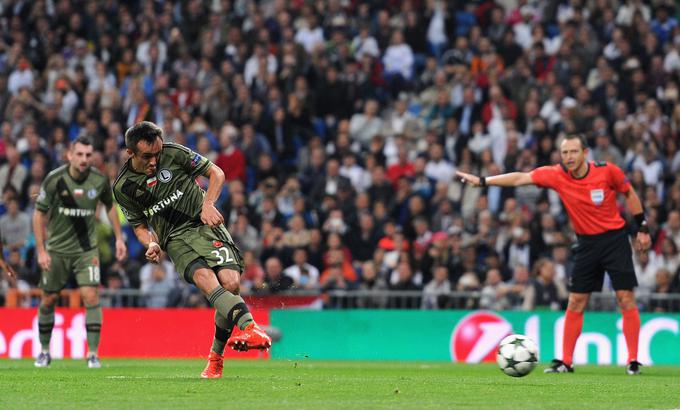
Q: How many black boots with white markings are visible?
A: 2